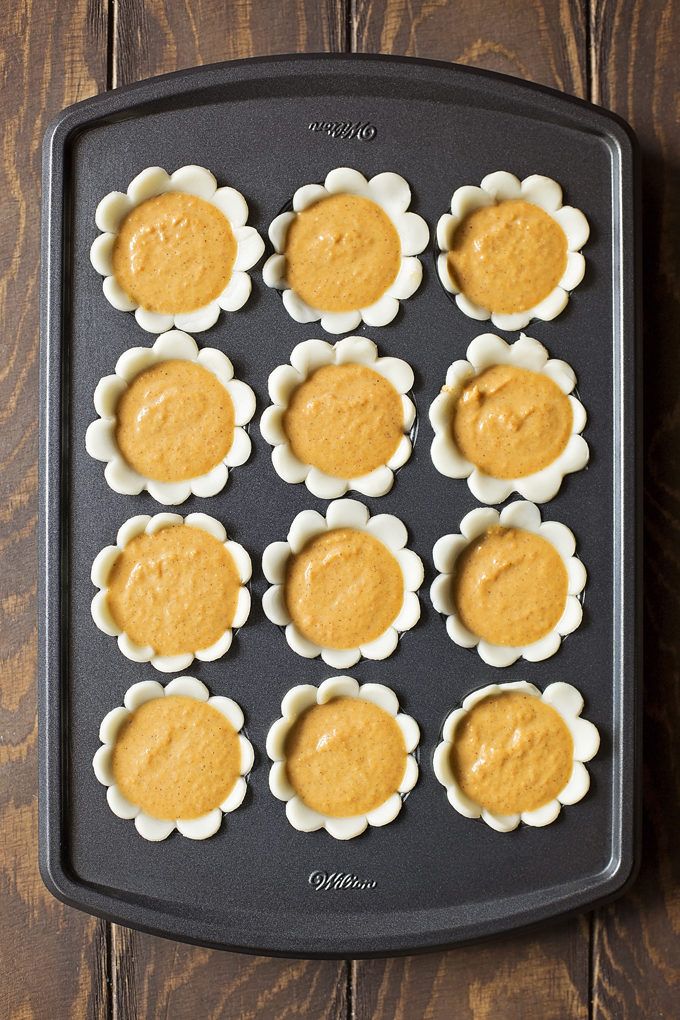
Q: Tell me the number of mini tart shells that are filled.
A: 12